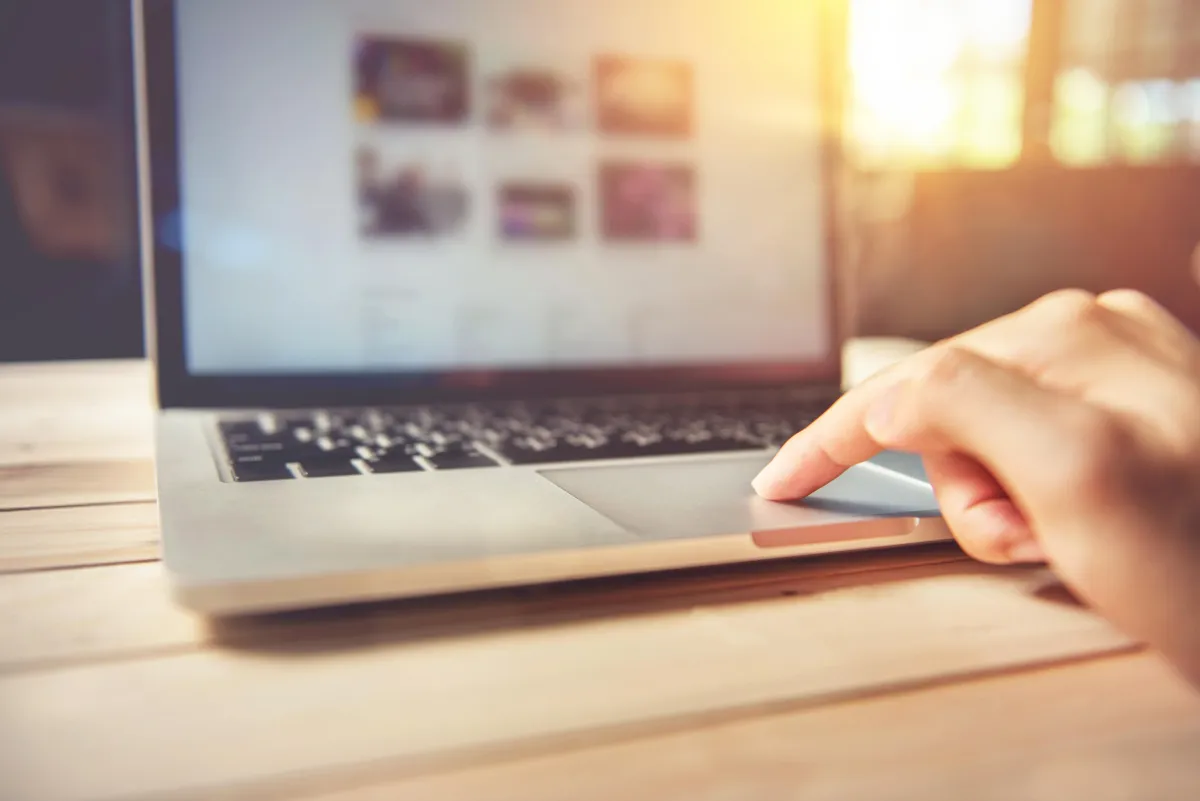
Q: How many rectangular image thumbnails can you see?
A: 6